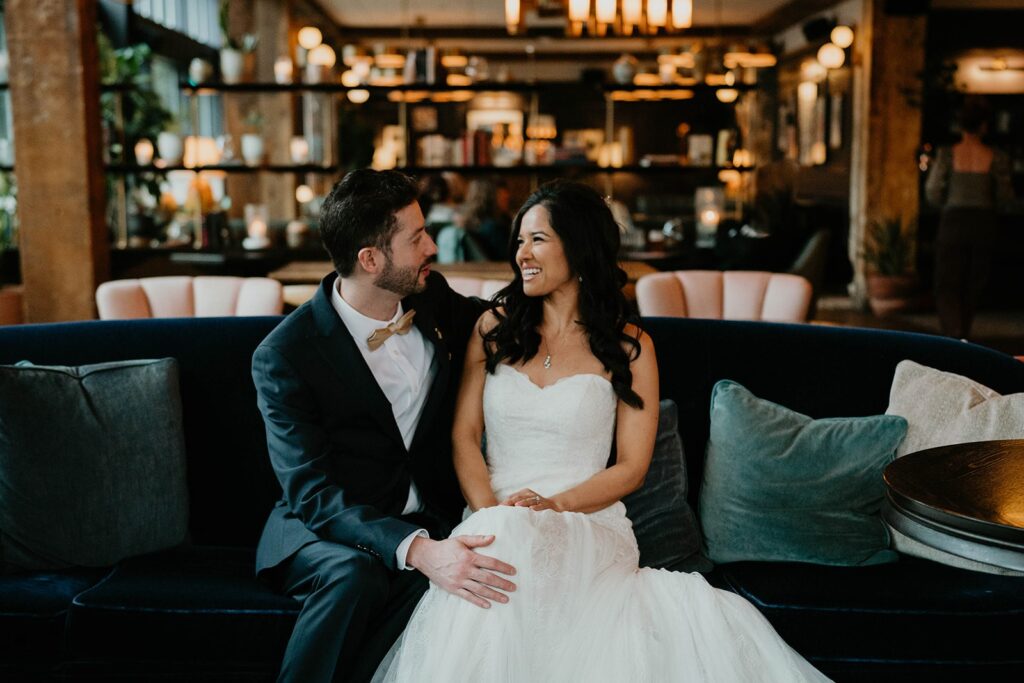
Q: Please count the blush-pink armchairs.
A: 3